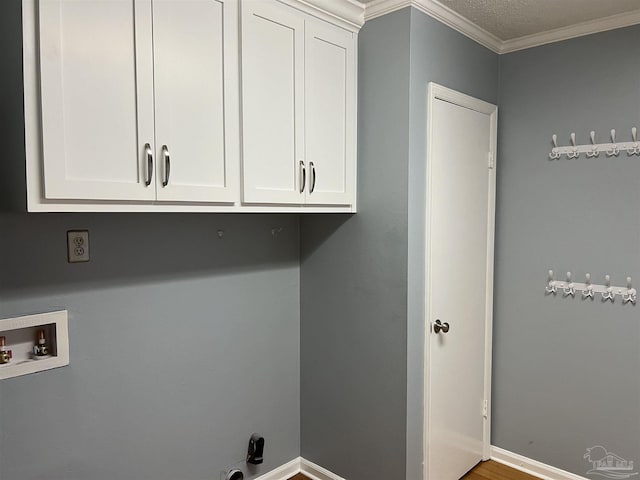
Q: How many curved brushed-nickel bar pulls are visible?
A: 4